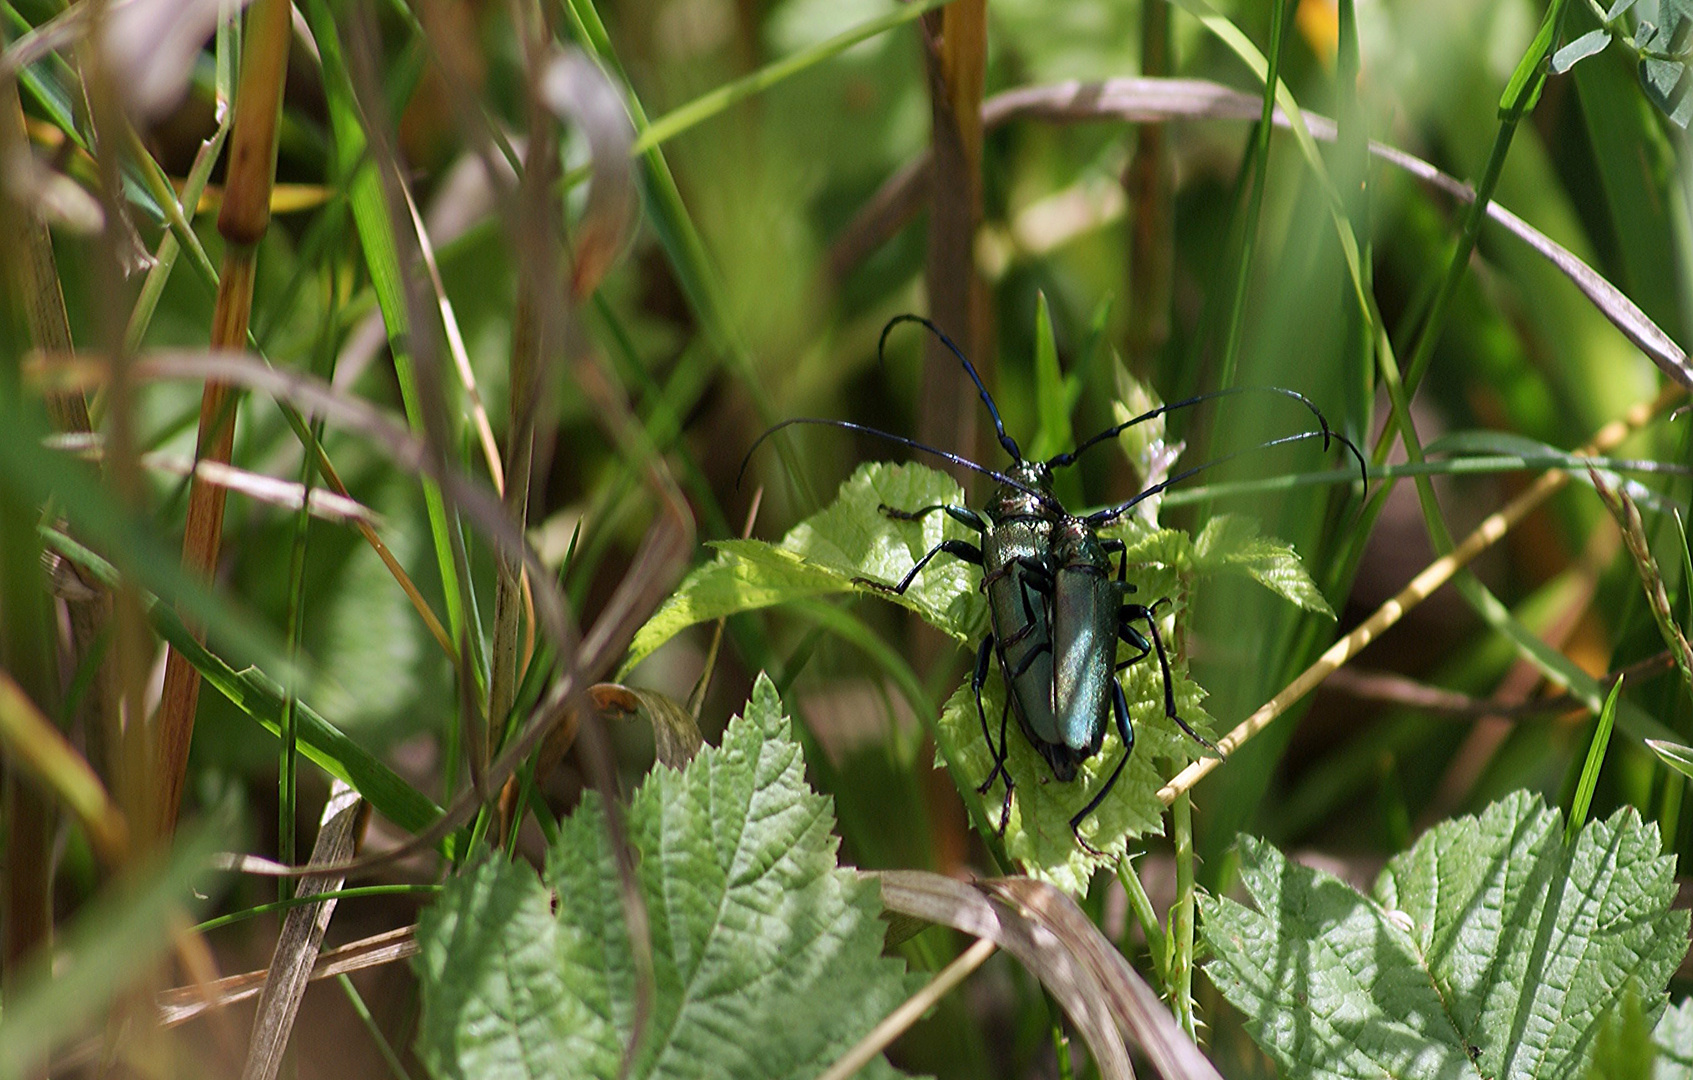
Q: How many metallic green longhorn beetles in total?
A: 2